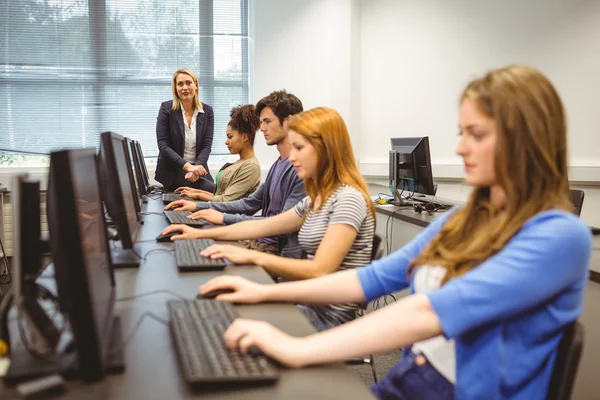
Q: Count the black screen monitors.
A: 6